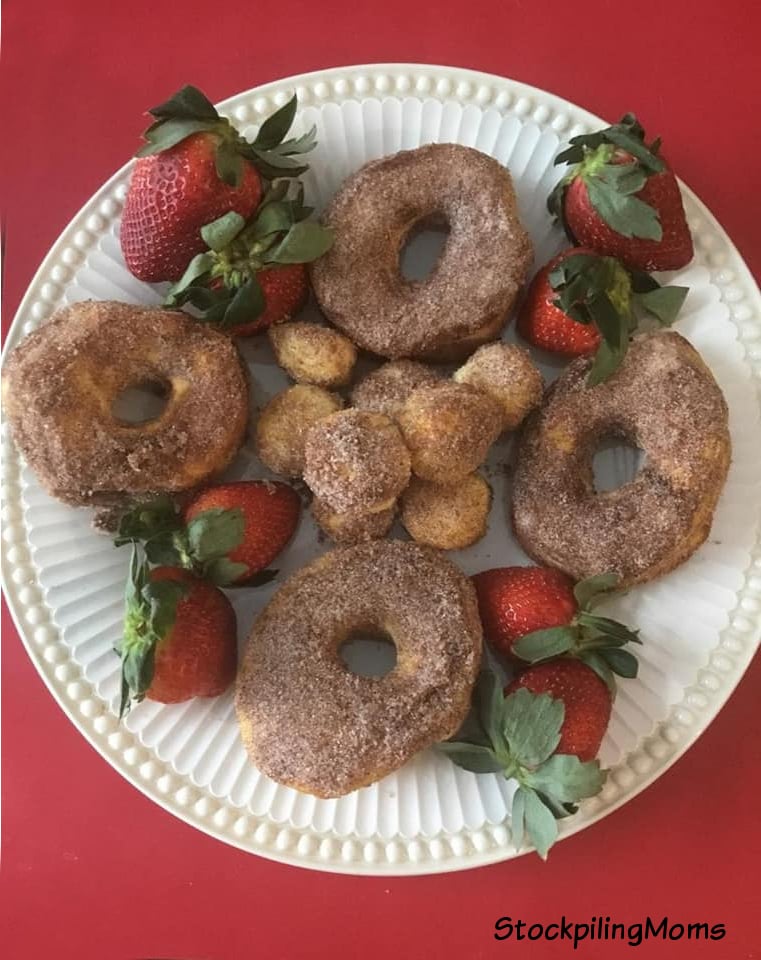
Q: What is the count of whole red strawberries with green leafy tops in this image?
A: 8